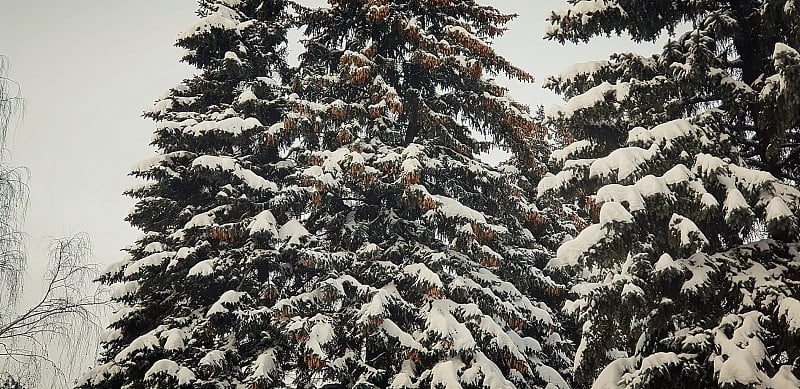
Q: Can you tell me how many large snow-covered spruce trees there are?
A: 3